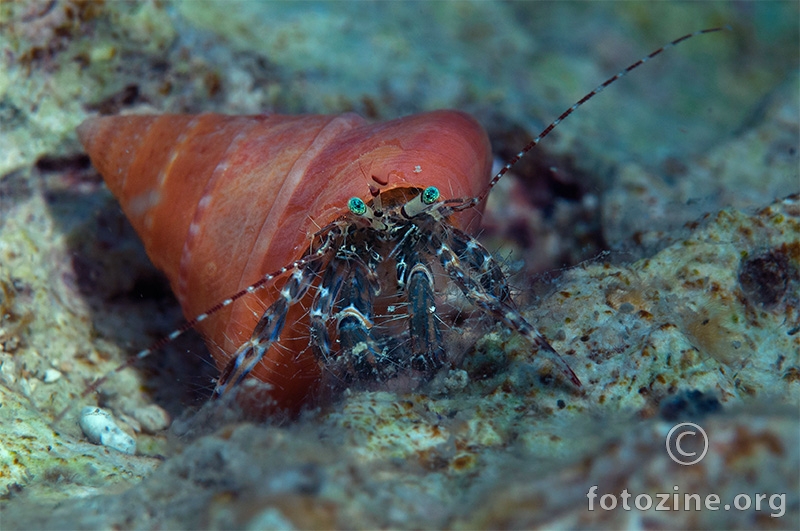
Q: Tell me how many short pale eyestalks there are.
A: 2